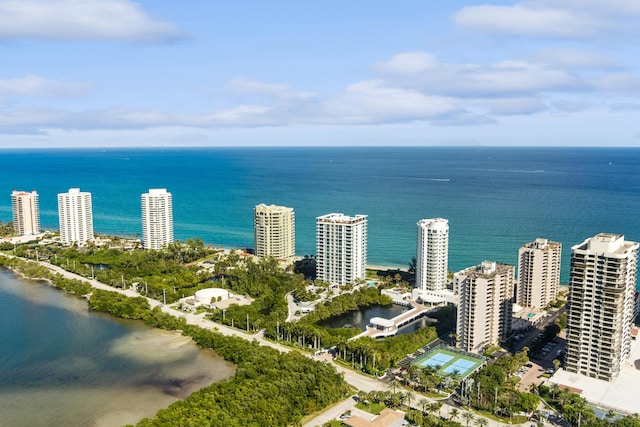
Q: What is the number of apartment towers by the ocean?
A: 9